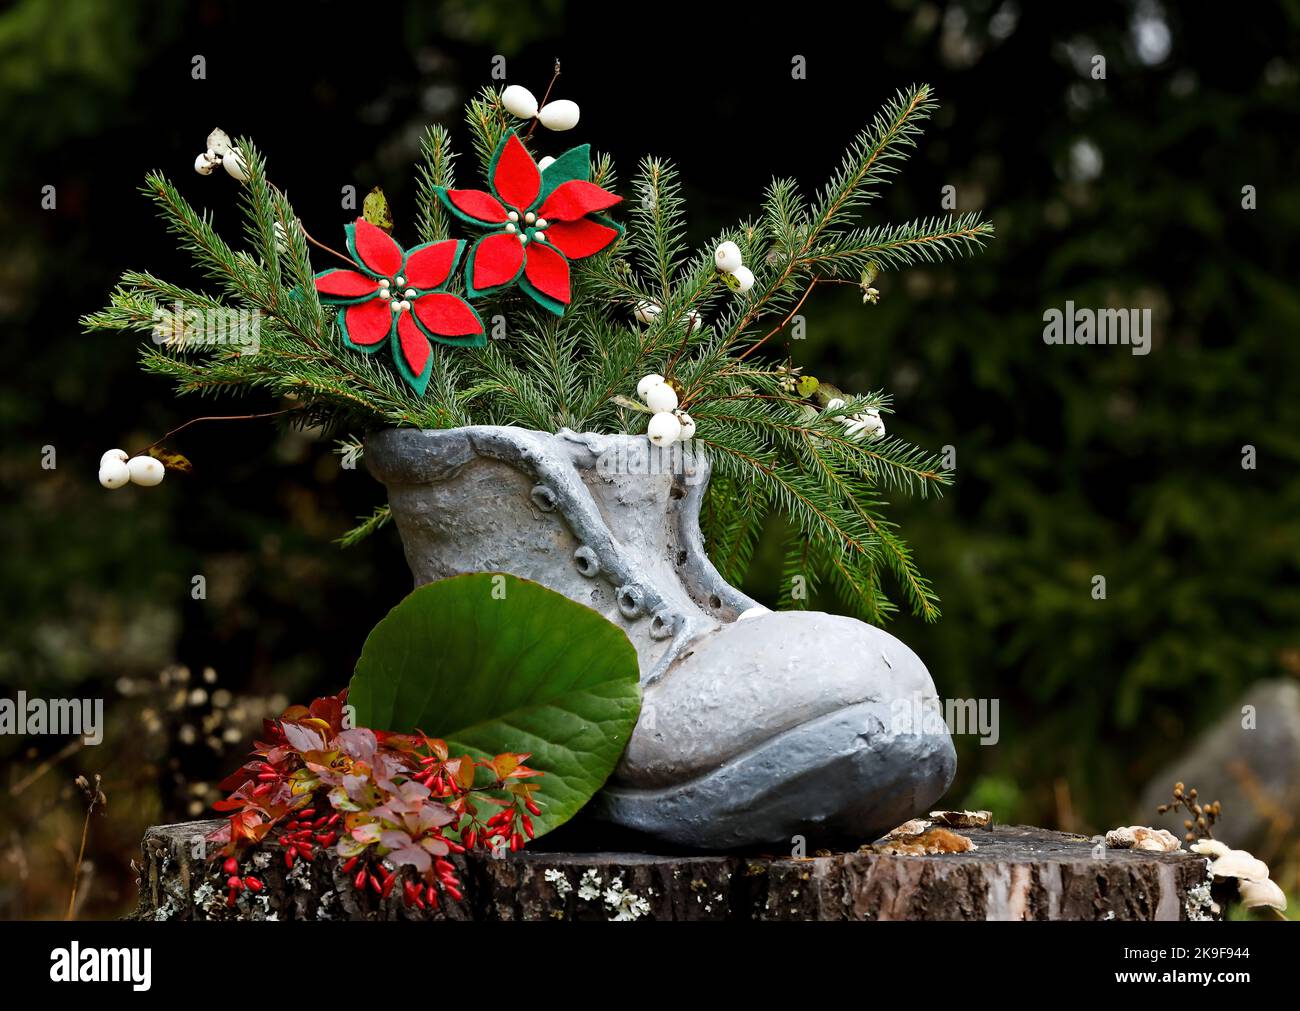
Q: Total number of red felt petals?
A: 12